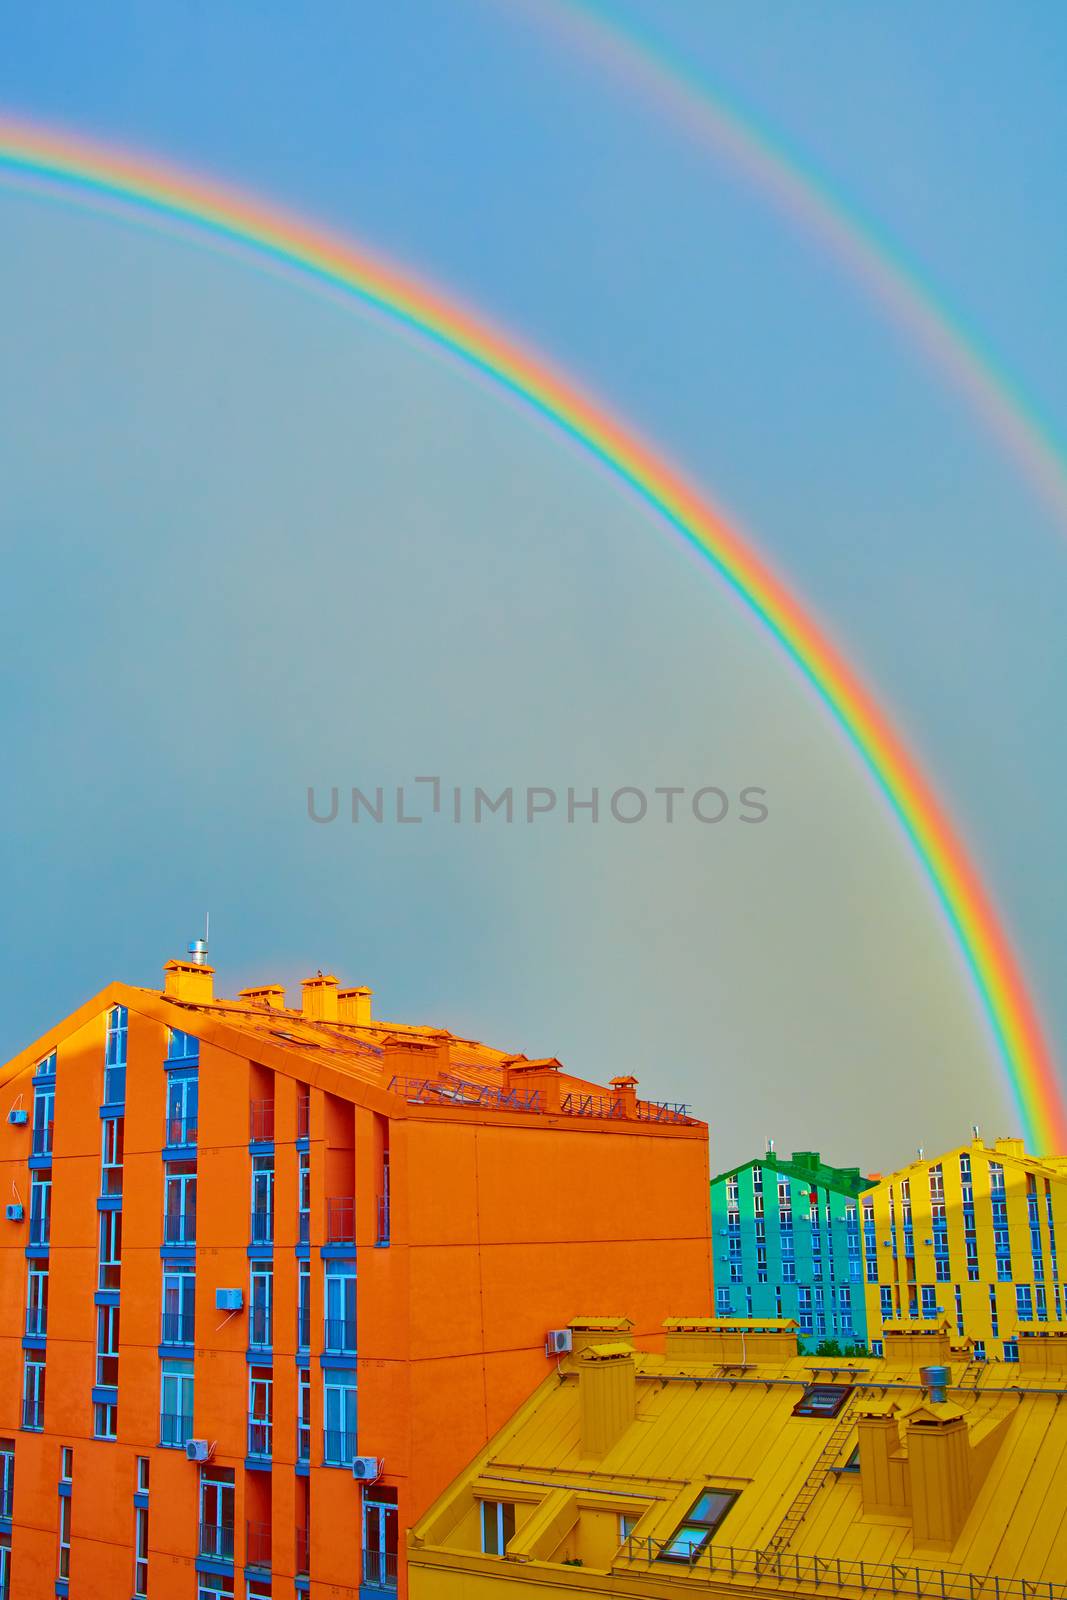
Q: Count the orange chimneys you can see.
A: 9